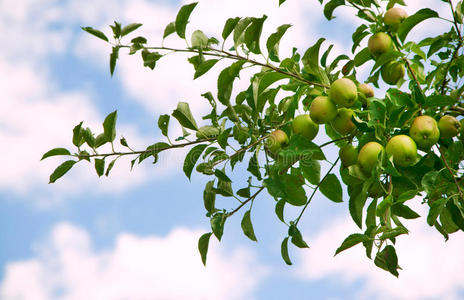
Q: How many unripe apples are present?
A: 14